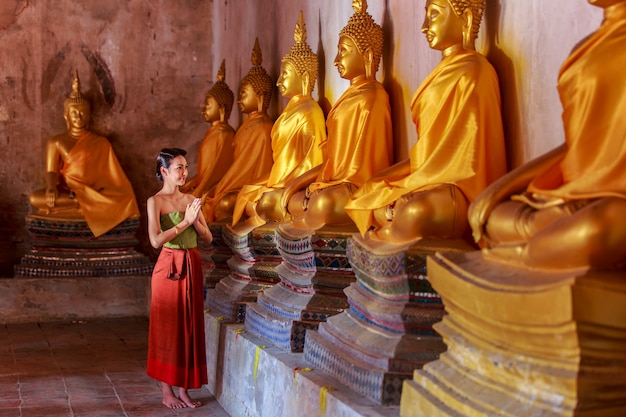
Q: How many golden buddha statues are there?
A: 7